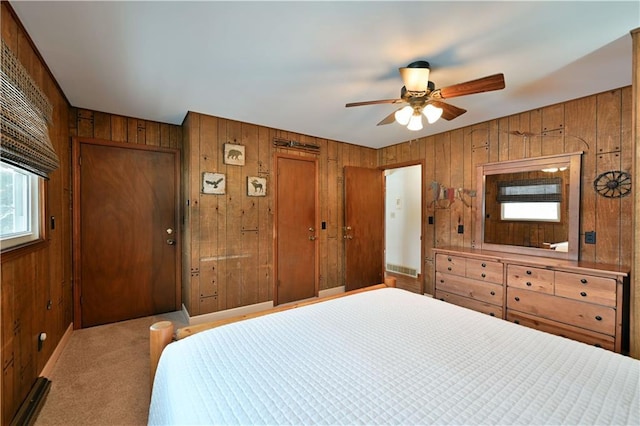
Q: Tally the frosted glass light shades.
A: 3